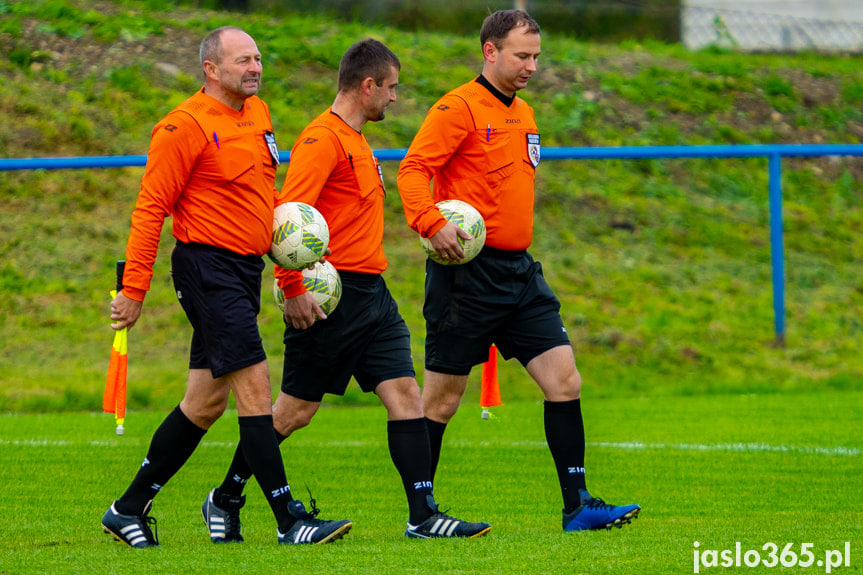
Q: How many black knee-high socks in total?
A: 6